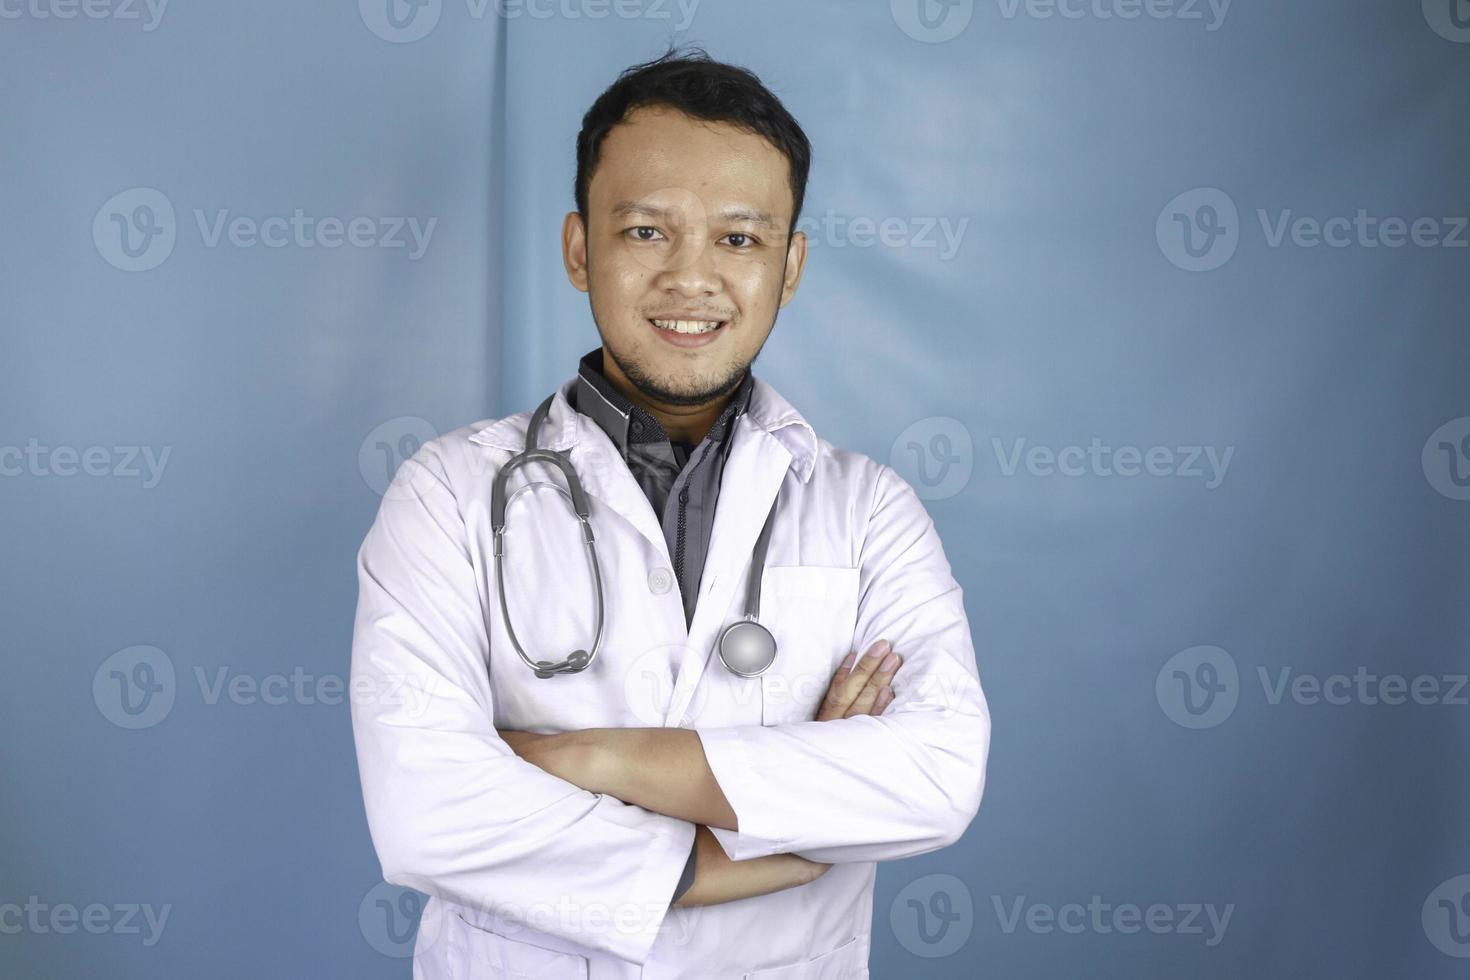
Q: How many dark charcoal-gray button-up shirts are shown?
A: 1